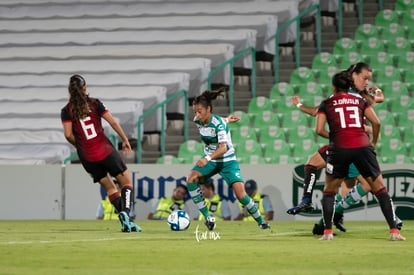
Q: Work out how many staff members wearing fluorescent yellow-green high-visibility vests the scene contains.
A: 4